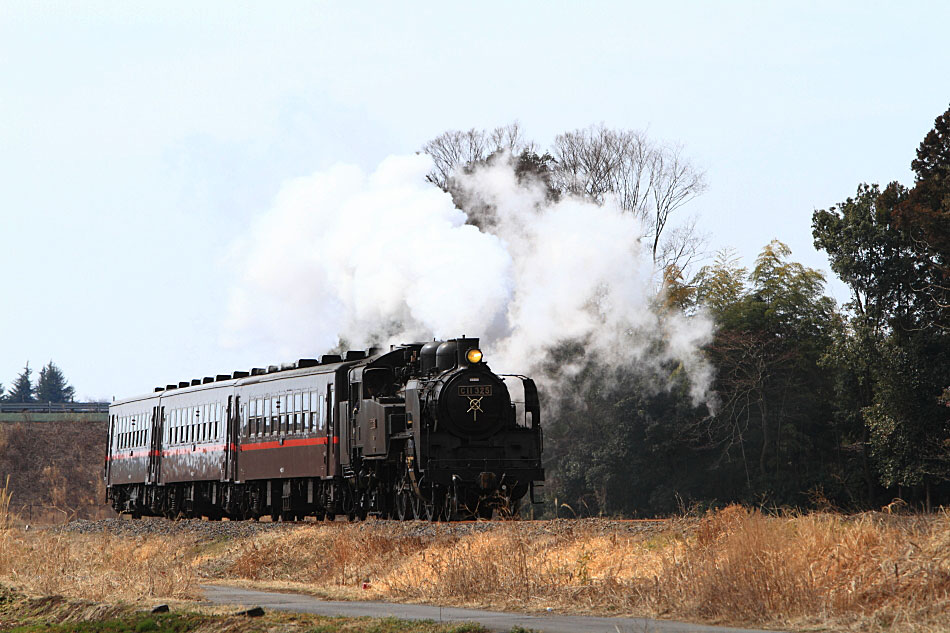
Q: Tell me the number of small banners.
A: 0